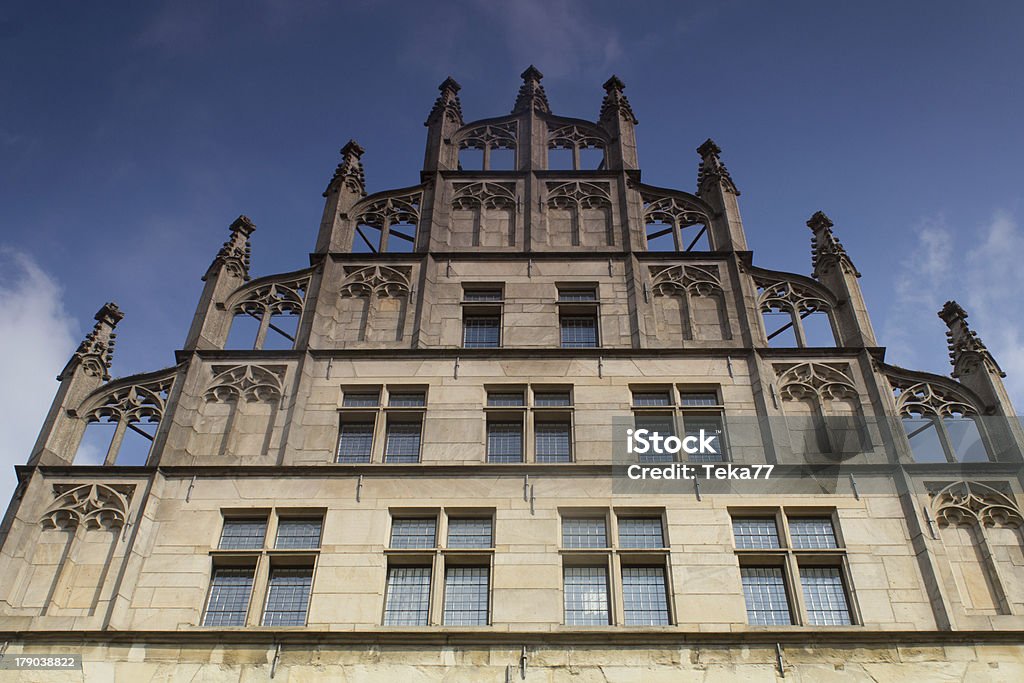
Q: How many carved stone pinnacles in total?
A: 9